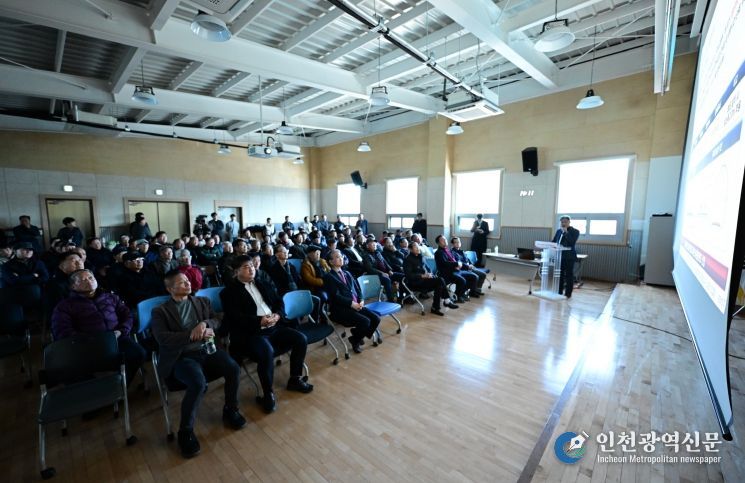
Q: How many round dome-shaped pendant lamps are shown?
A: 10